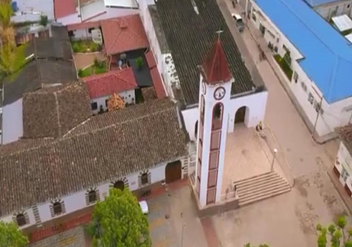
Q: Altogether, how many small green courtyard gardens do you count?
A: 2